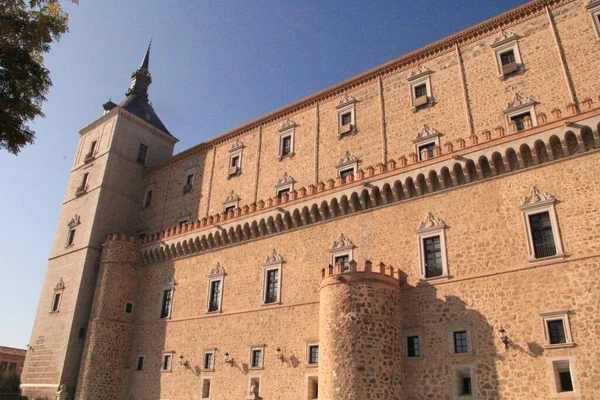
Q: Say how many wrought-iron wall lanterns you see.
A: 4